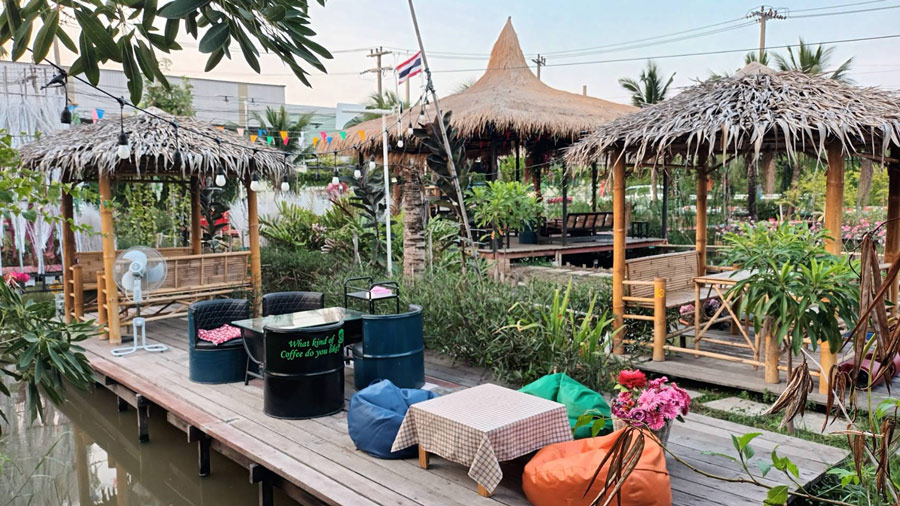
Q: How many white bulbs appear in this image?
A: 11